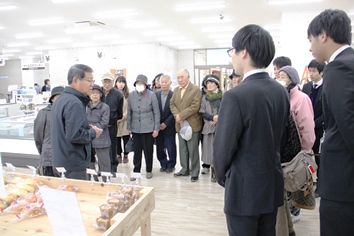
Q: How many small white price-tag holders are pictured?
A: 7